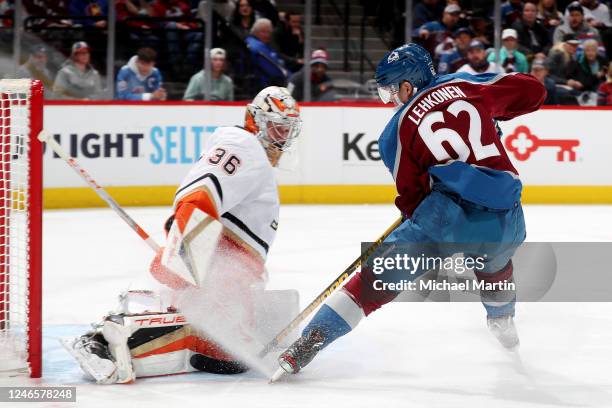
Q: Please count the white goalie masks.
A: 1